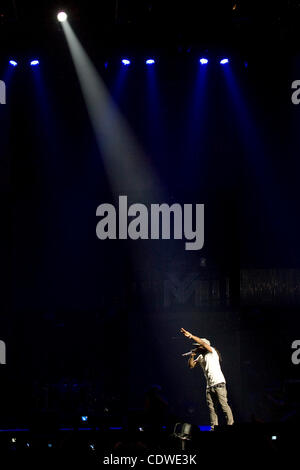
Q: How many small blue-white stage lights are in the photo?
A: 6